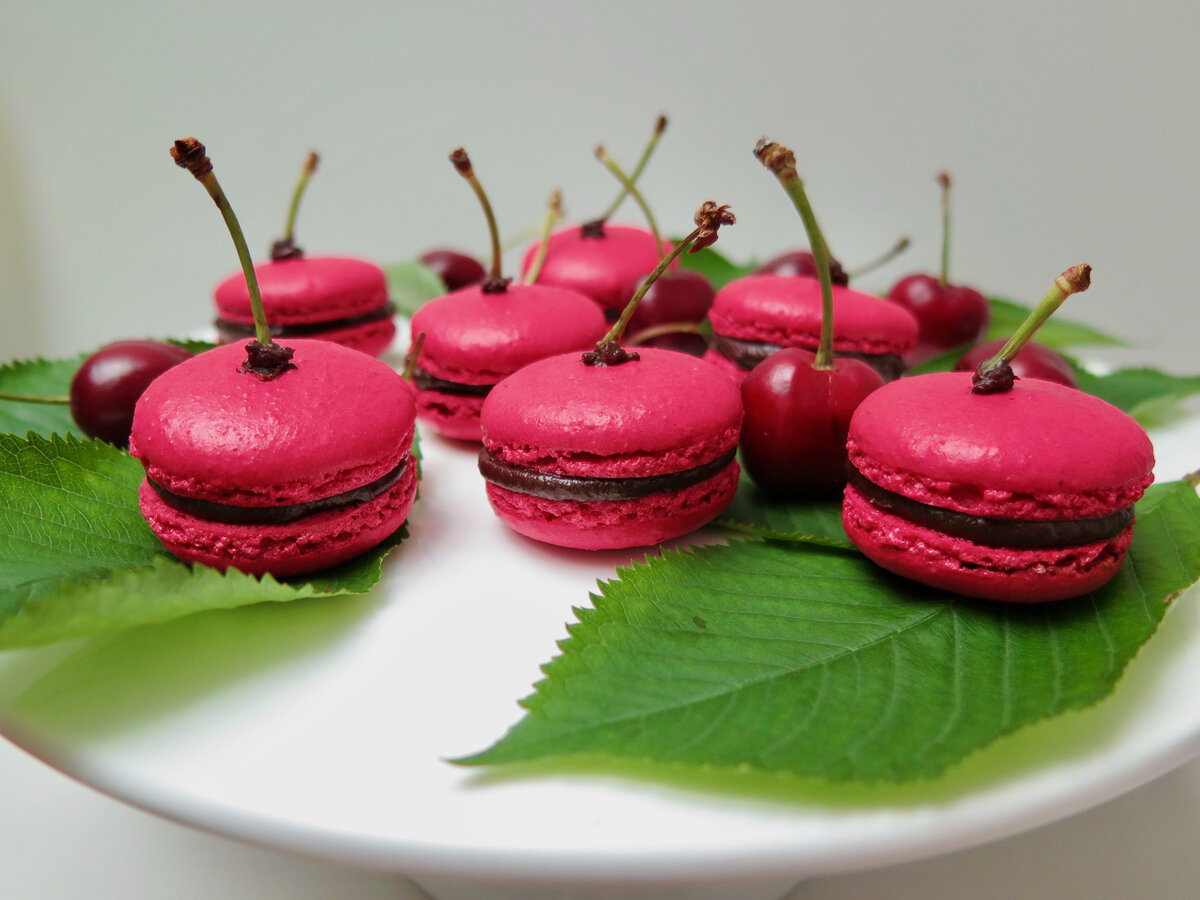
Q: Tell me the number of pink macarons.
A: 7